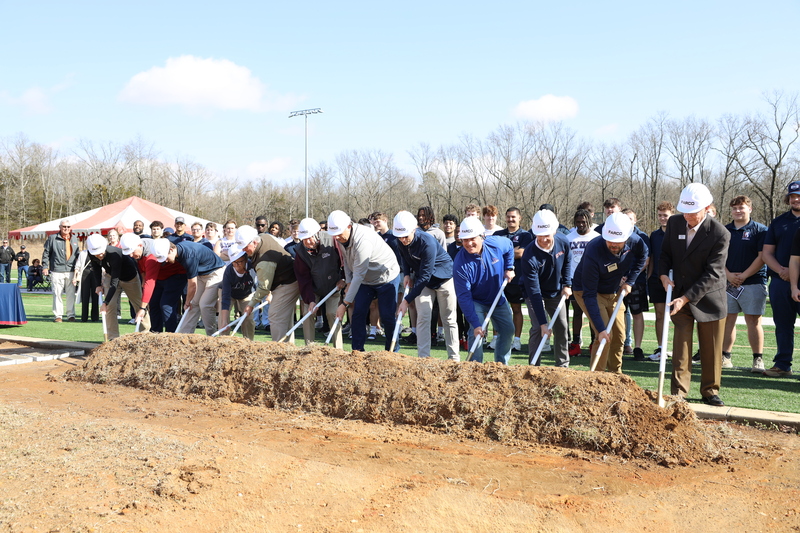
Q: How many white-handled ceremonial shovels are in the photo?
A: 12